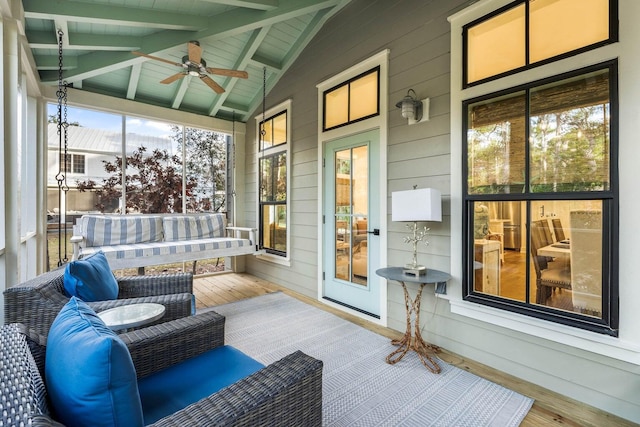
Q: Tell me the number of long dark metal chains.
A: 4